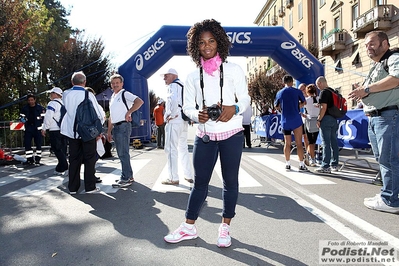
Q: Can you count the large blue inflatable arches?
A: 1